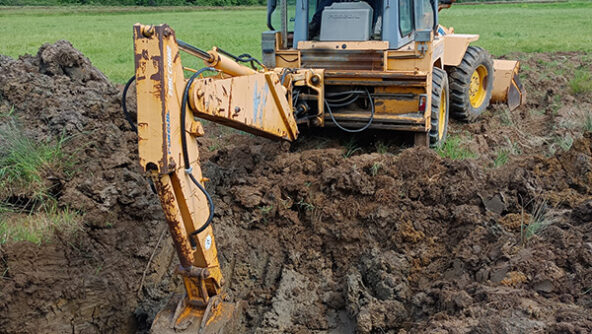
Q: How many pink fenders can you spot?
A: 0